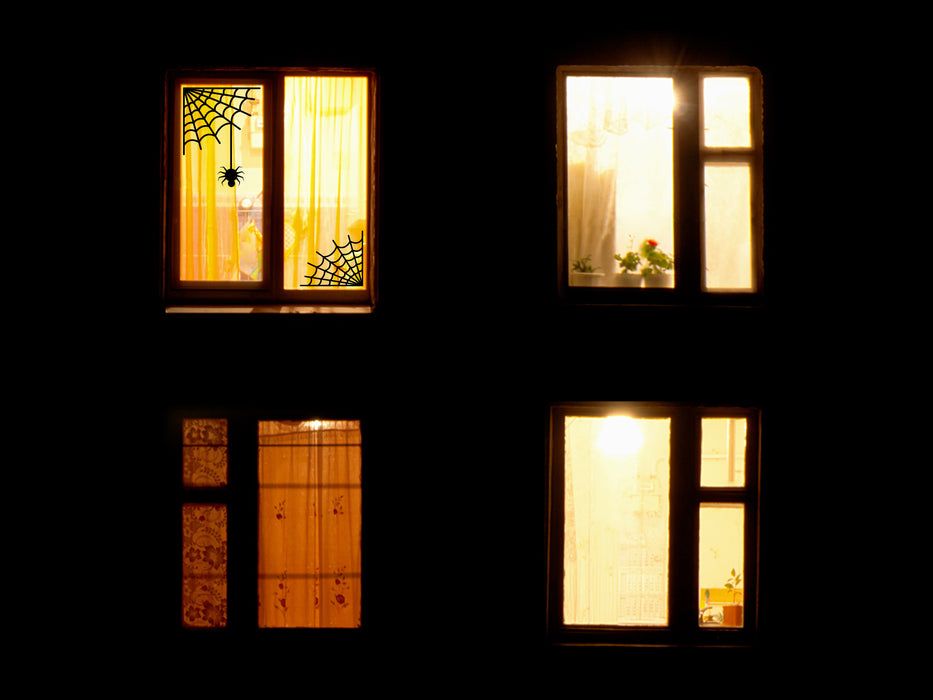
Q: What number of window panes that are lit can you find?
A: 11